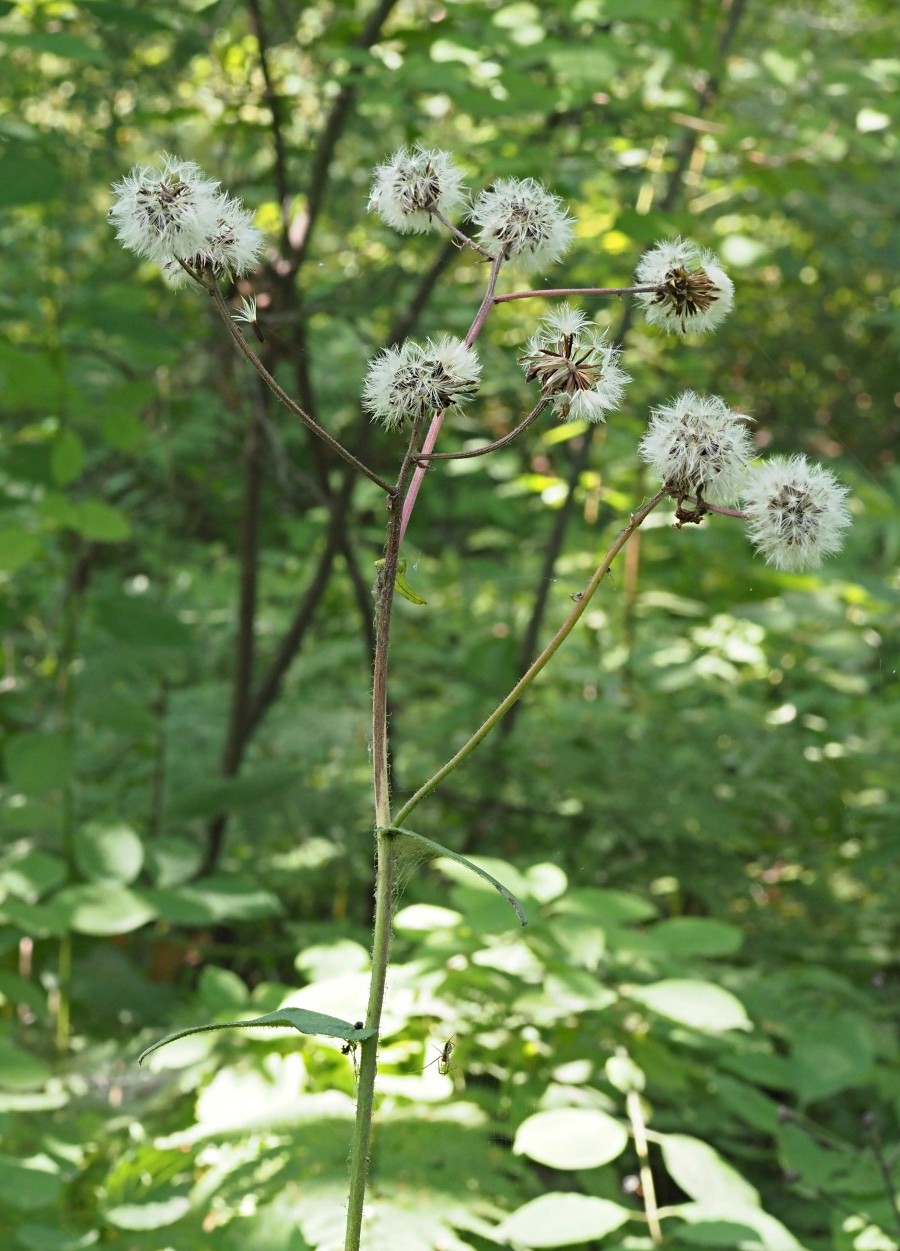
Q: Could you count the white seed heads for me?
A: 9